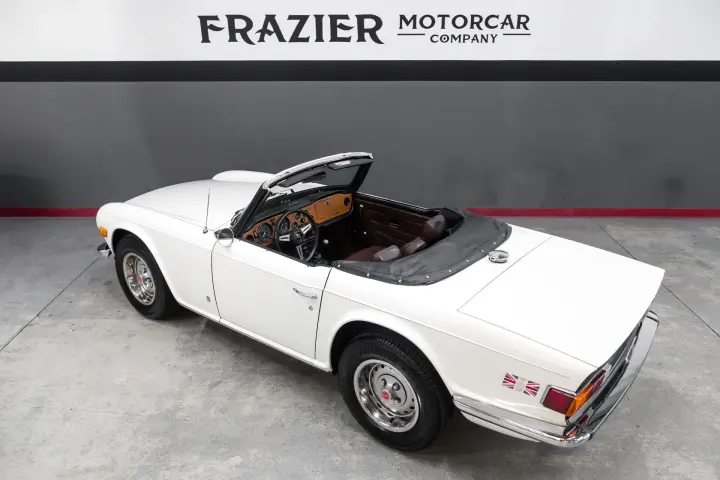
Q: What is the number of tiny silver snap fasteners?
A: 9